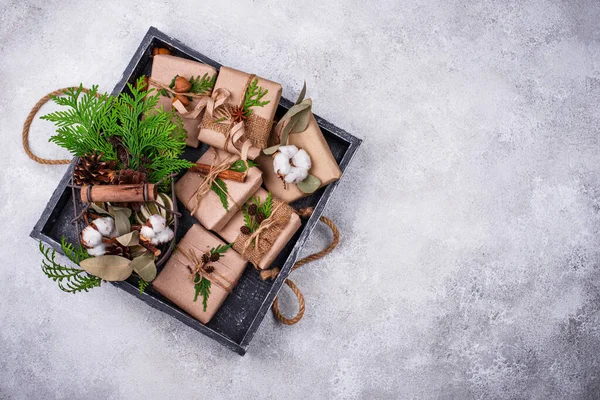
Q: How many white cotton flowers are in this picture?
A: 3